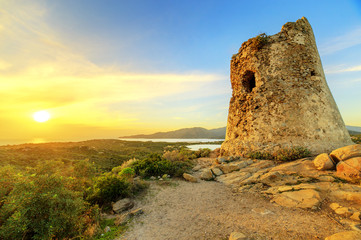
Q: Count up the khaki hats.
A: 0